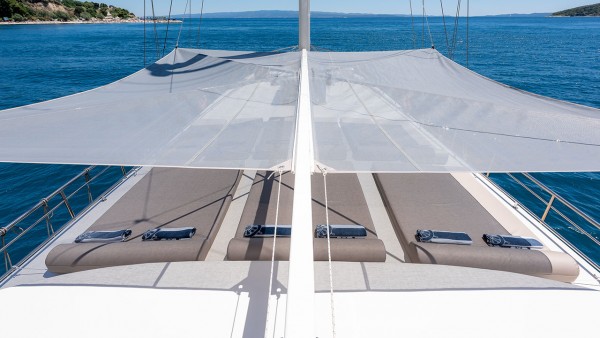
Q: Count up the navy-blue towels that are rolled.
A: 6